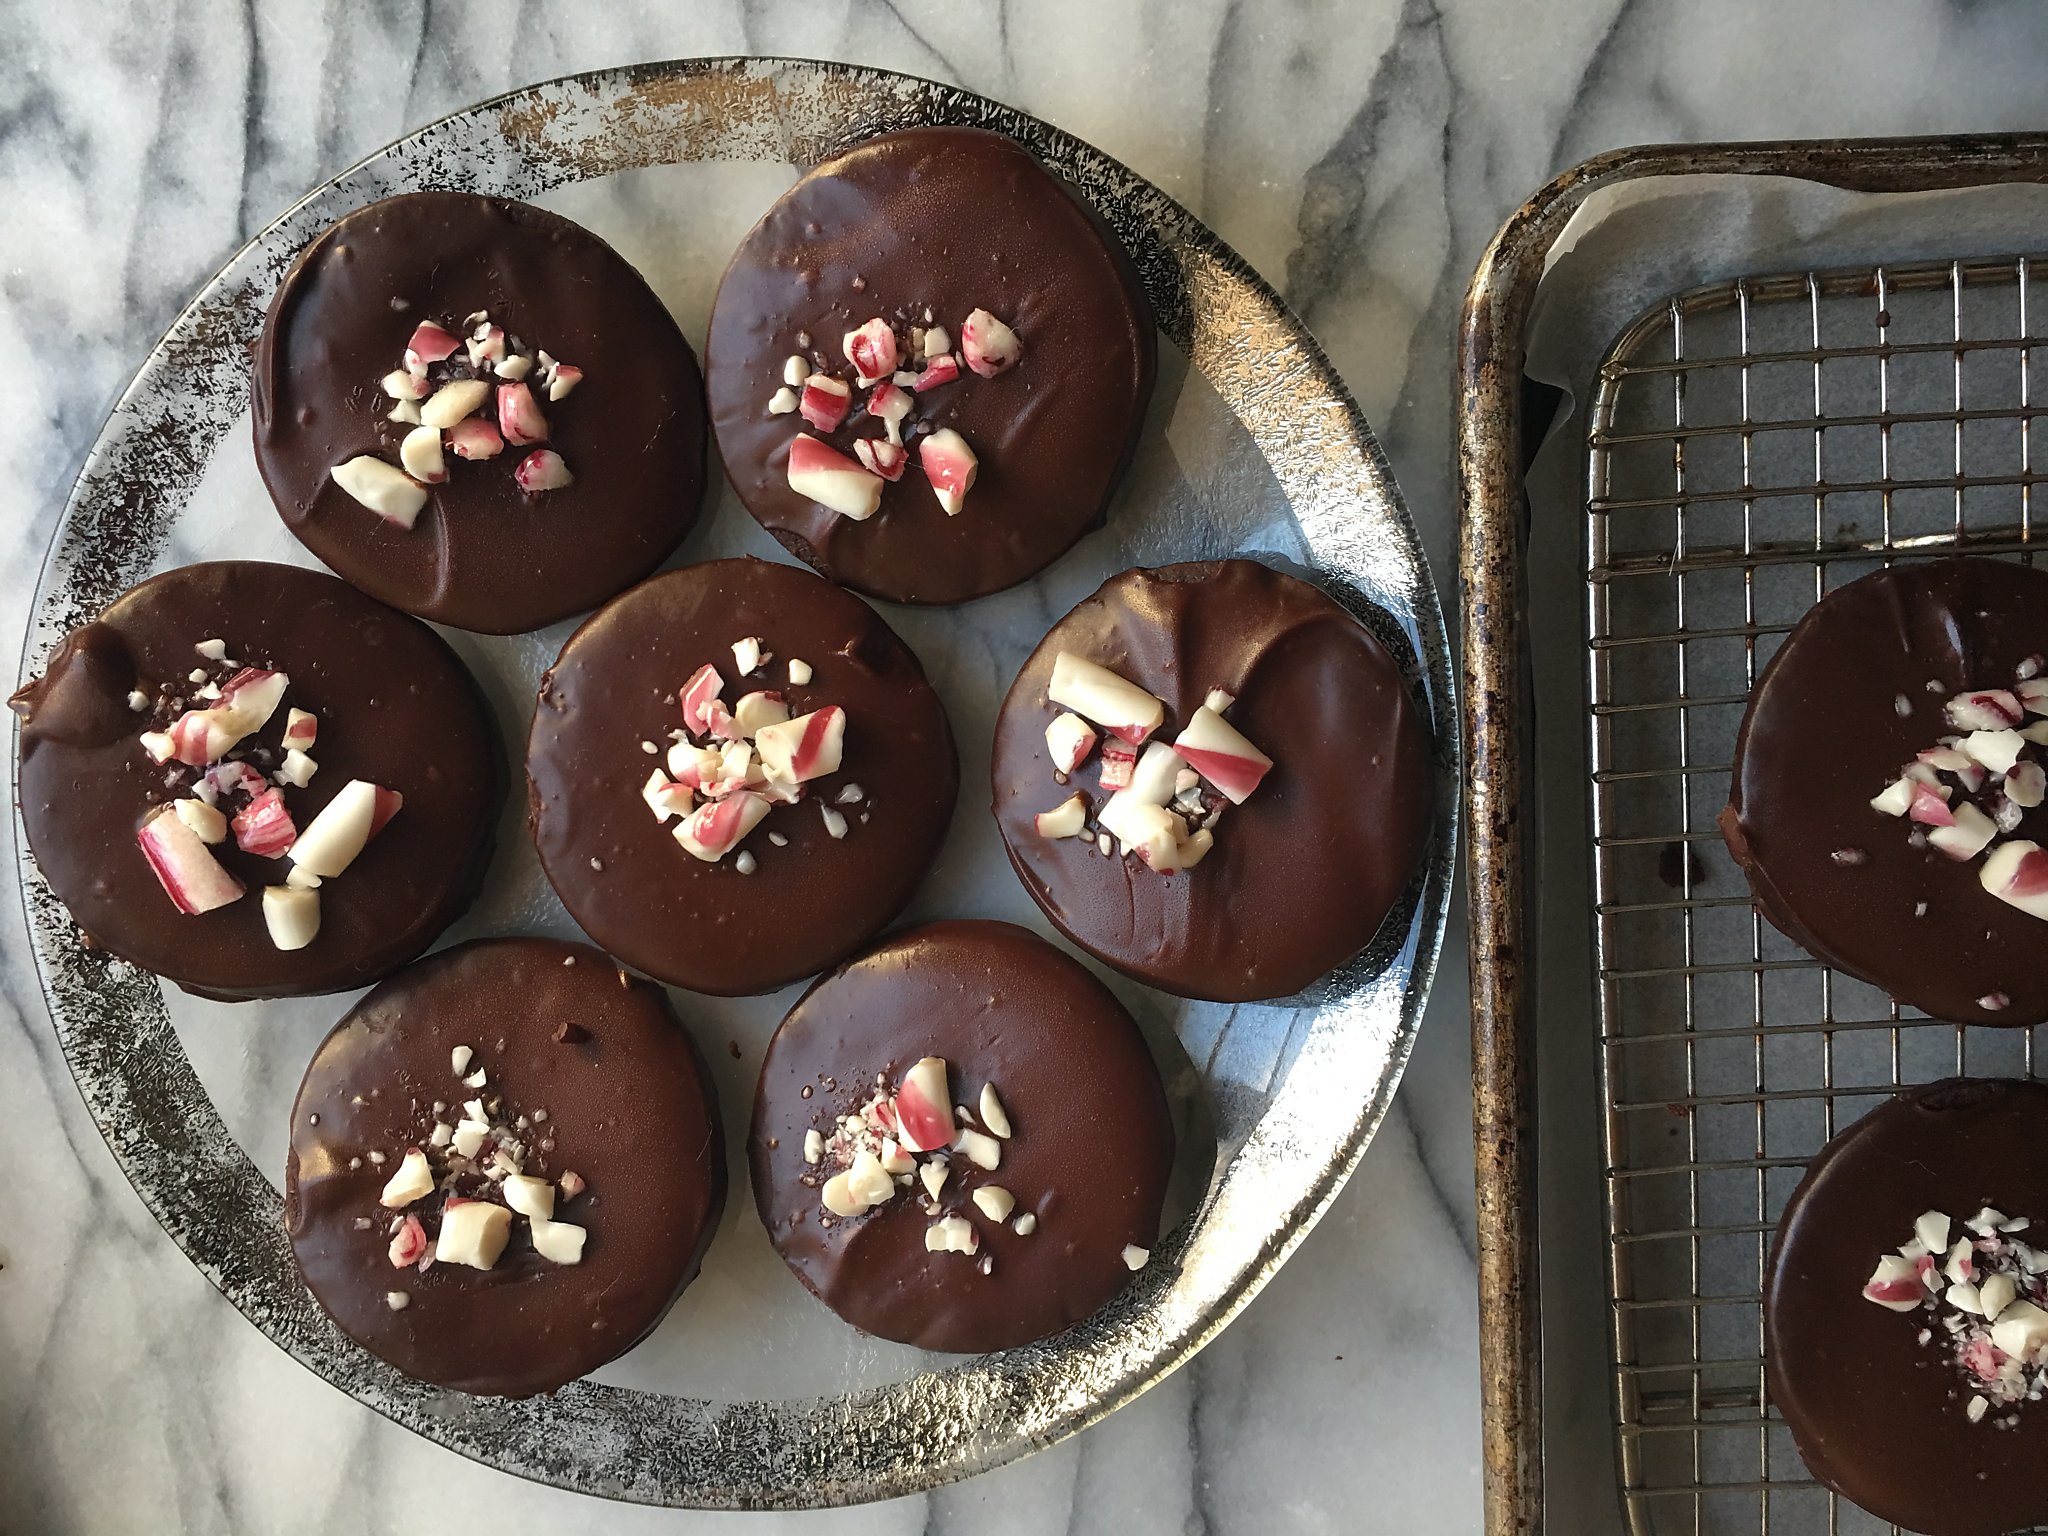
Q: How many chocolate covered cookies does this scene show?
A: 9